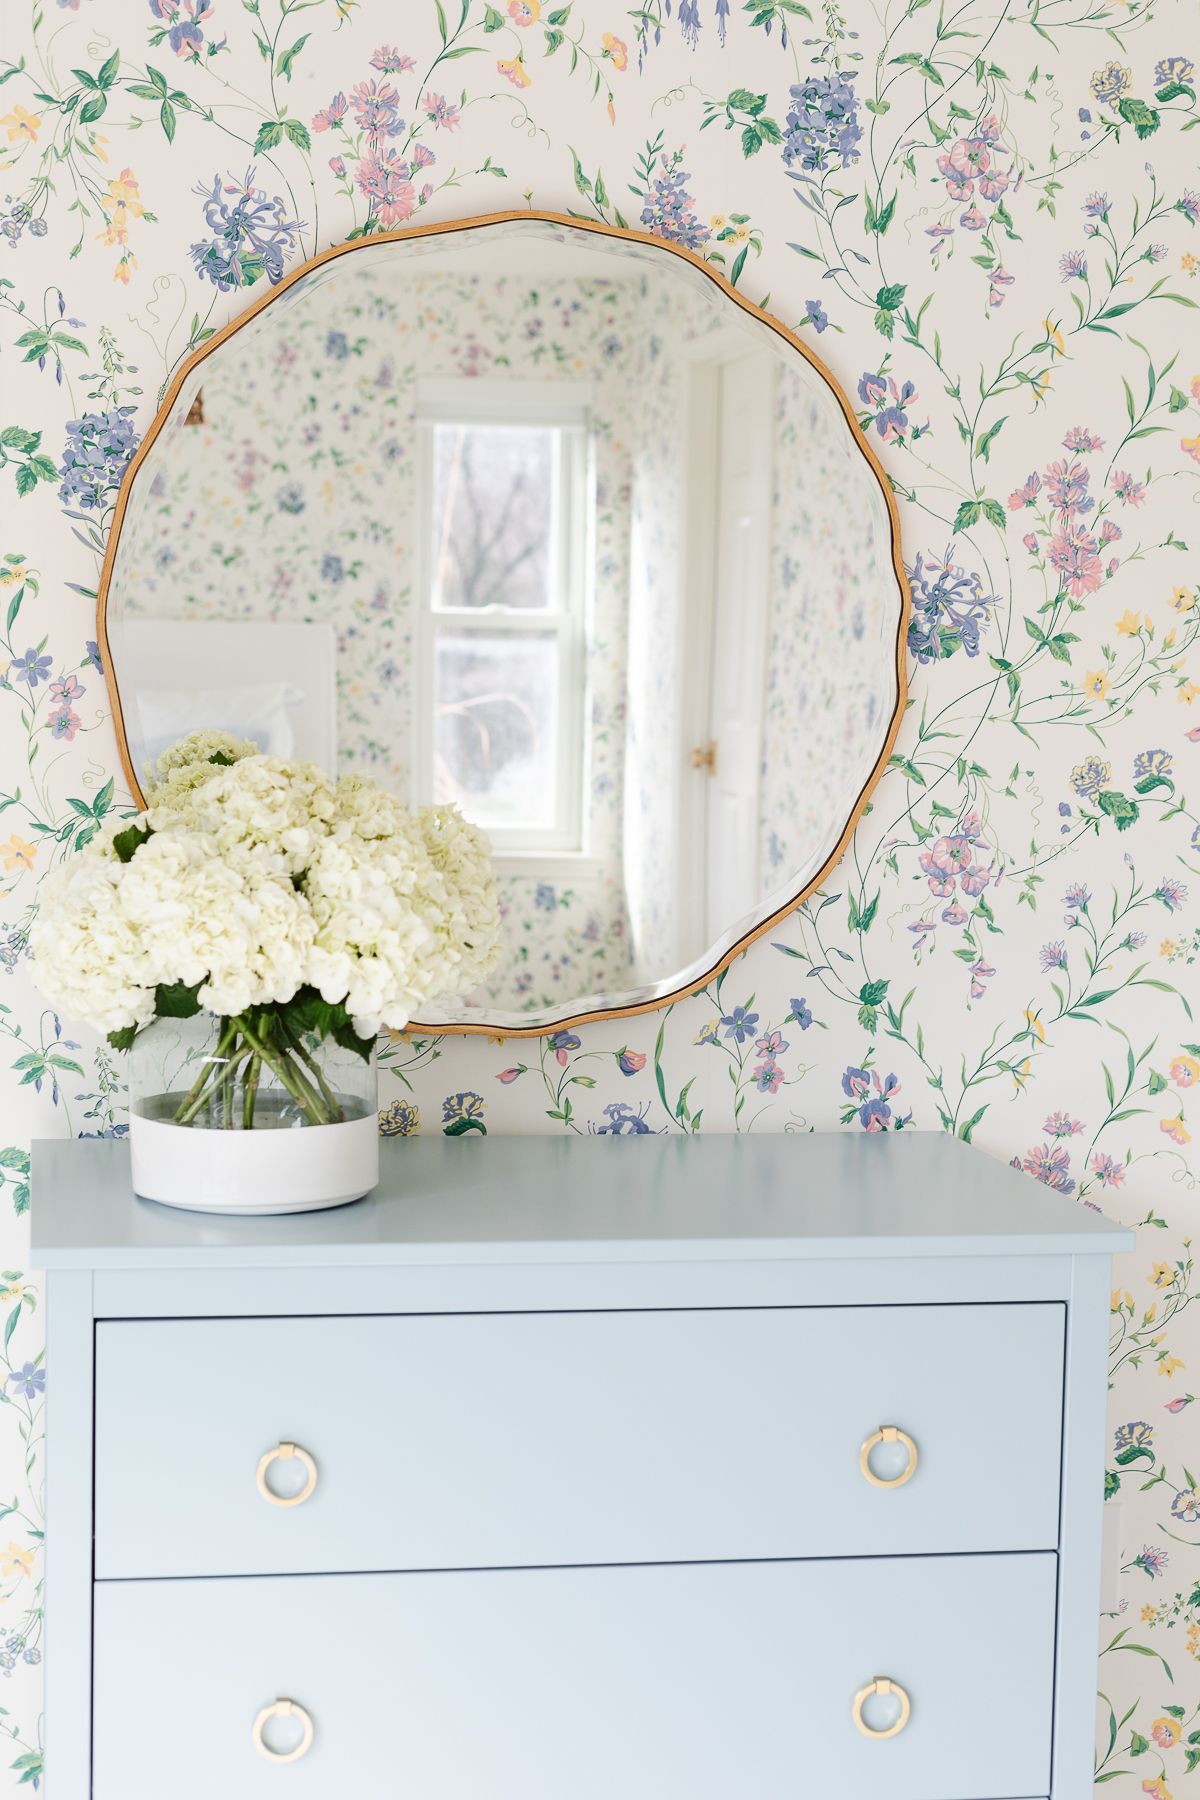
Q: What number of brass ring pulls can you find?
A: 4